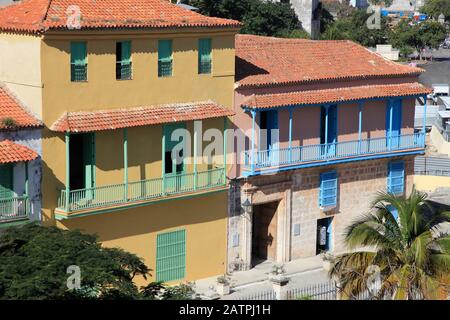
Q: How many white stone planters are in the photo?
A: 3